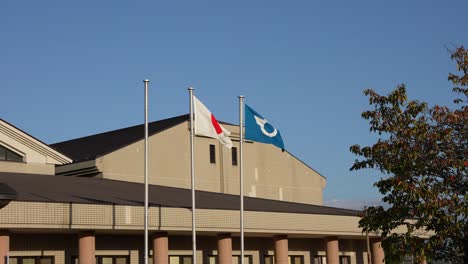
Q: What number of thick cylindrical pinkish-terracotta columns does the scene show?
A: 7